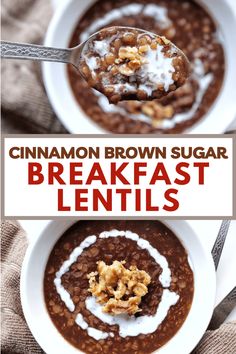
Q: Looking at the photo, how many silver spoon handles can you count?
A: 3